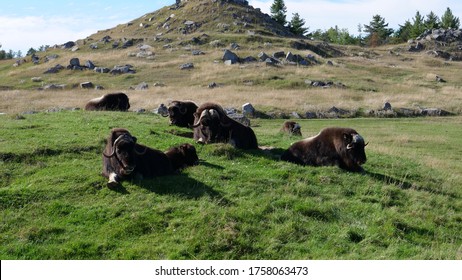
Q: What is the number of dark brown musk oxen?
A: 7